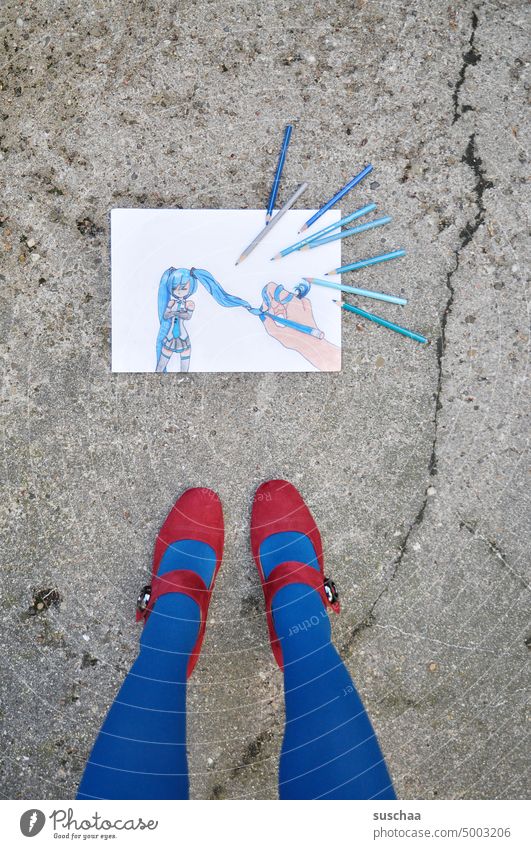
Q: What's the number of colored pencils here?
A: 8